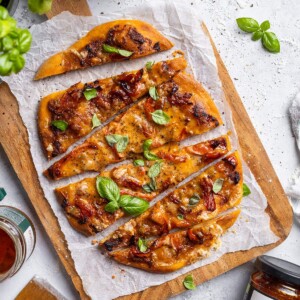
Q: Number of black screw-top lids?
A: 1